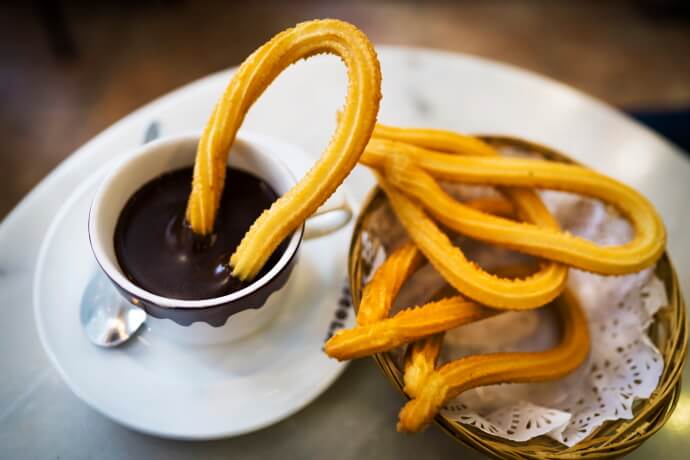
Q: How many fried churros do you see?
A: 5